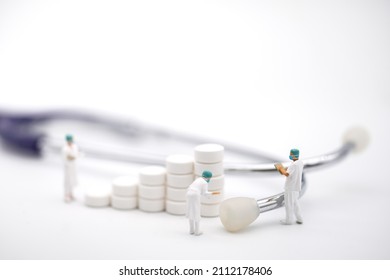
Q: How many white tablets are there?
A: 15